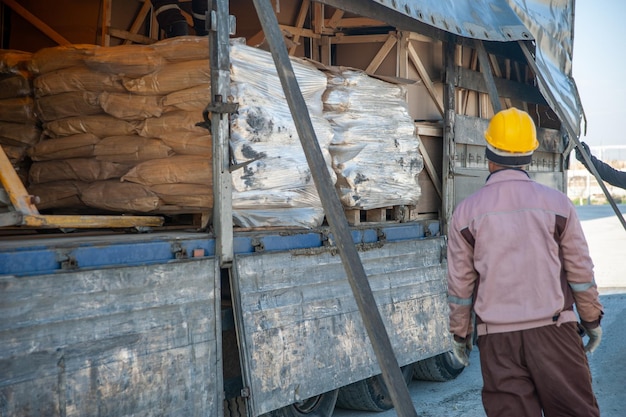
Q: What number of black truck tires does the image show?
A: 3